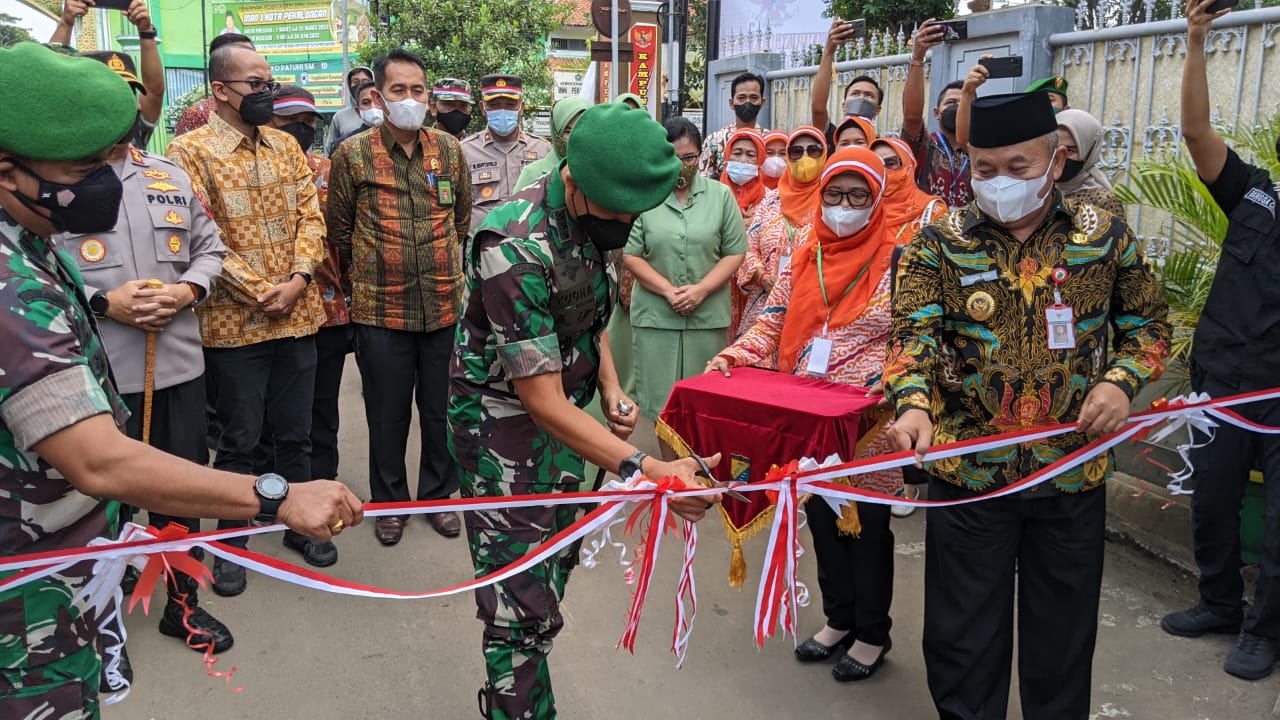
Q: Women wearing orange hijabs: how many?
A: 6